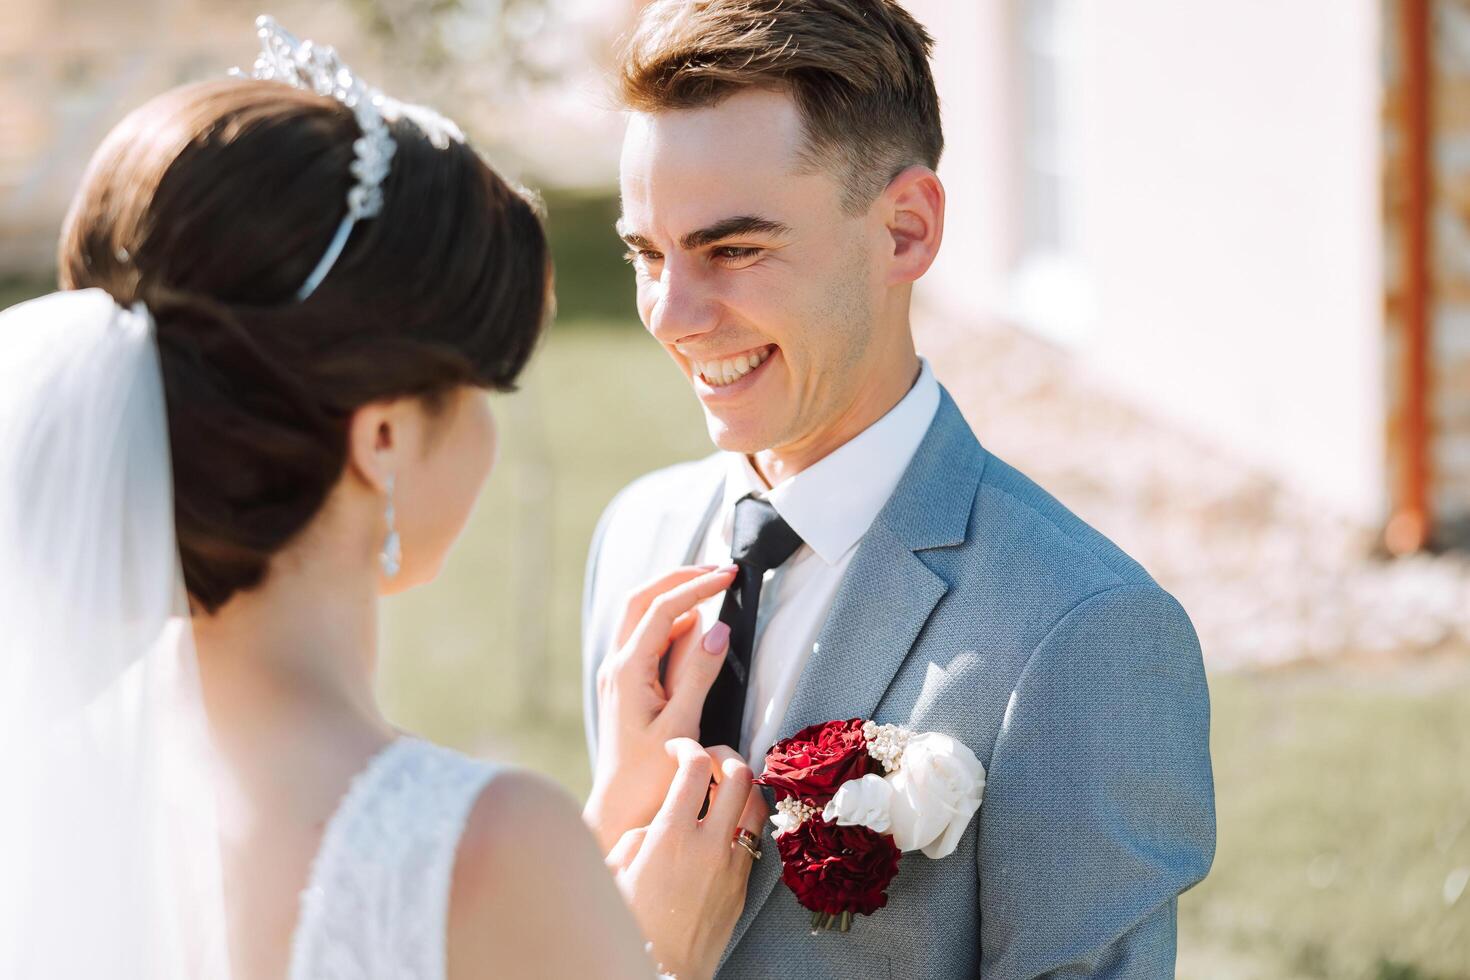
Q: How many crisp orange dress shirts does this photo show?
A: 0